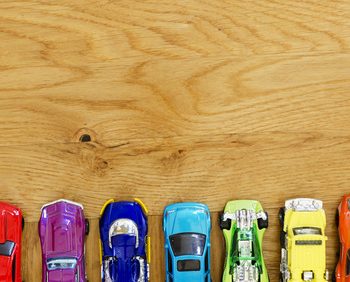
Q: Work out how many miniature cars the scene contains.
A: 7